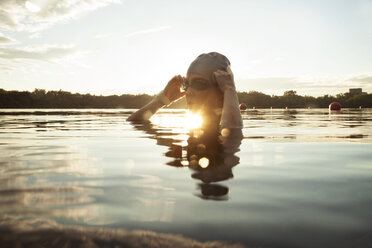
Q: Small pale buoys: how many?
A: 5